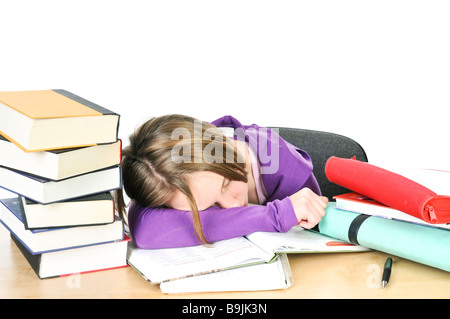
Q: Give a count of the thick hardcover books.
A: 6